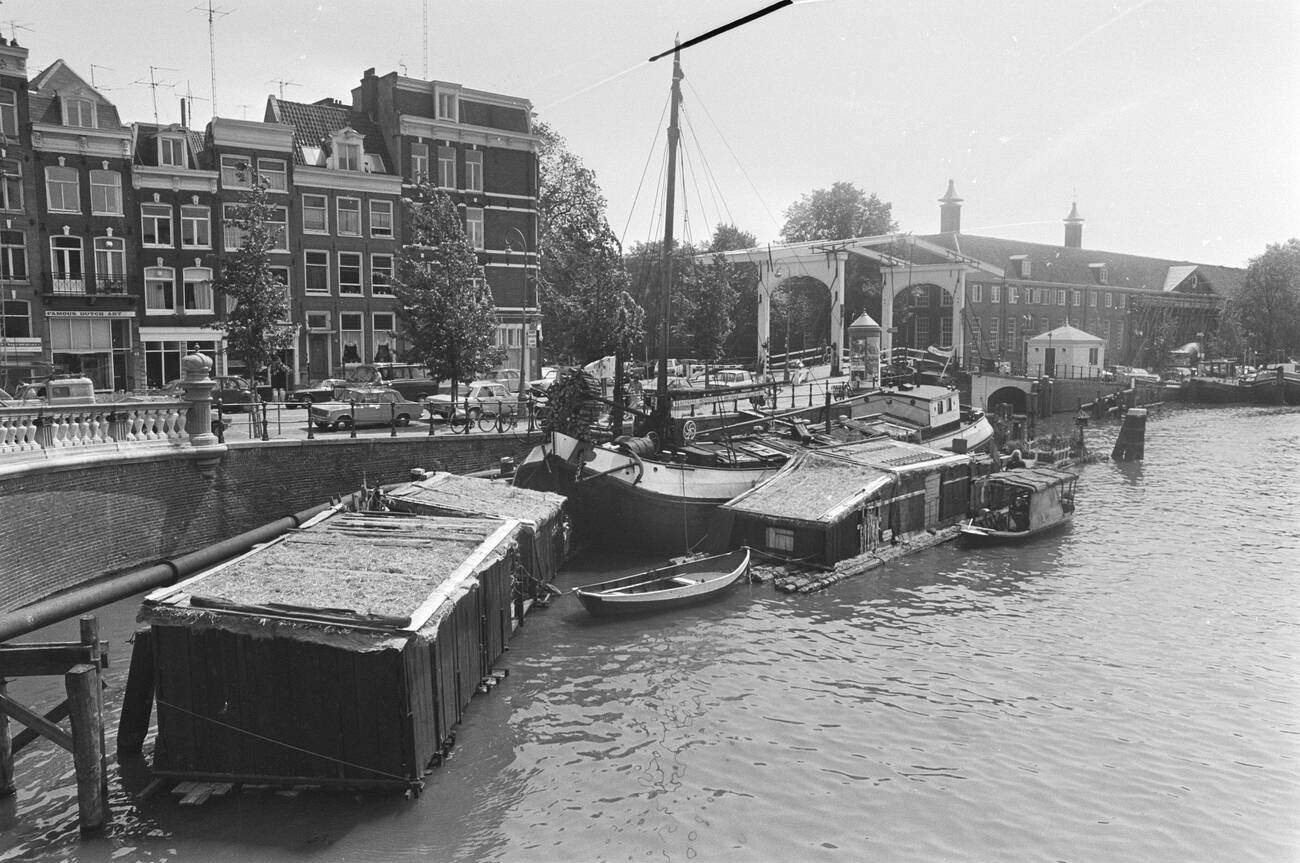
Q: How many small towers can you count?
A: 2